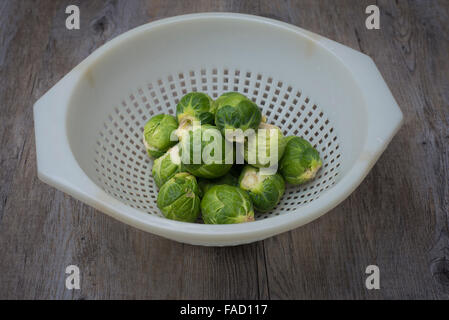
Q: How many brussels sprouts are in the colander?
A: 11